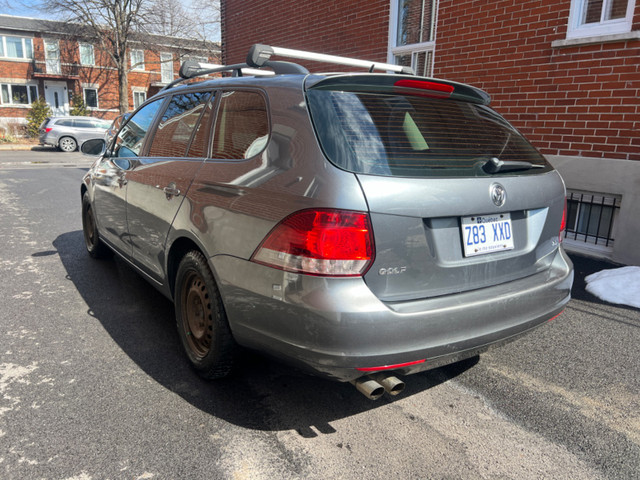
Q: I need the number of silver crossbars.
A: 2